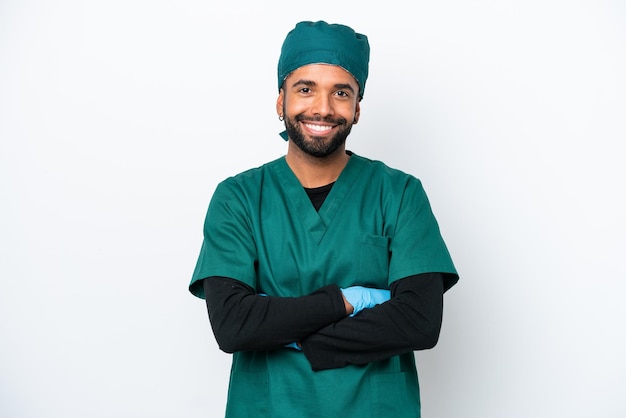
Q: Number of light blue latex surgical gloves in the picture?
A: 2